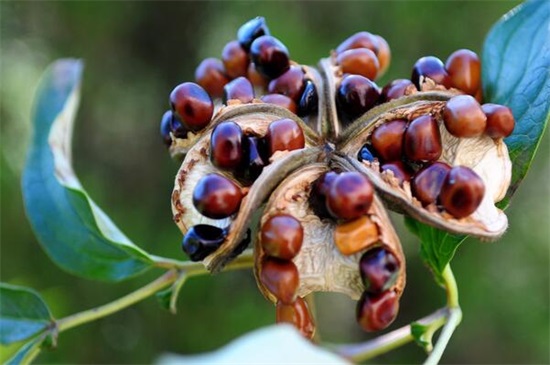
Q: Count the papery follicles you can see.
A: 5